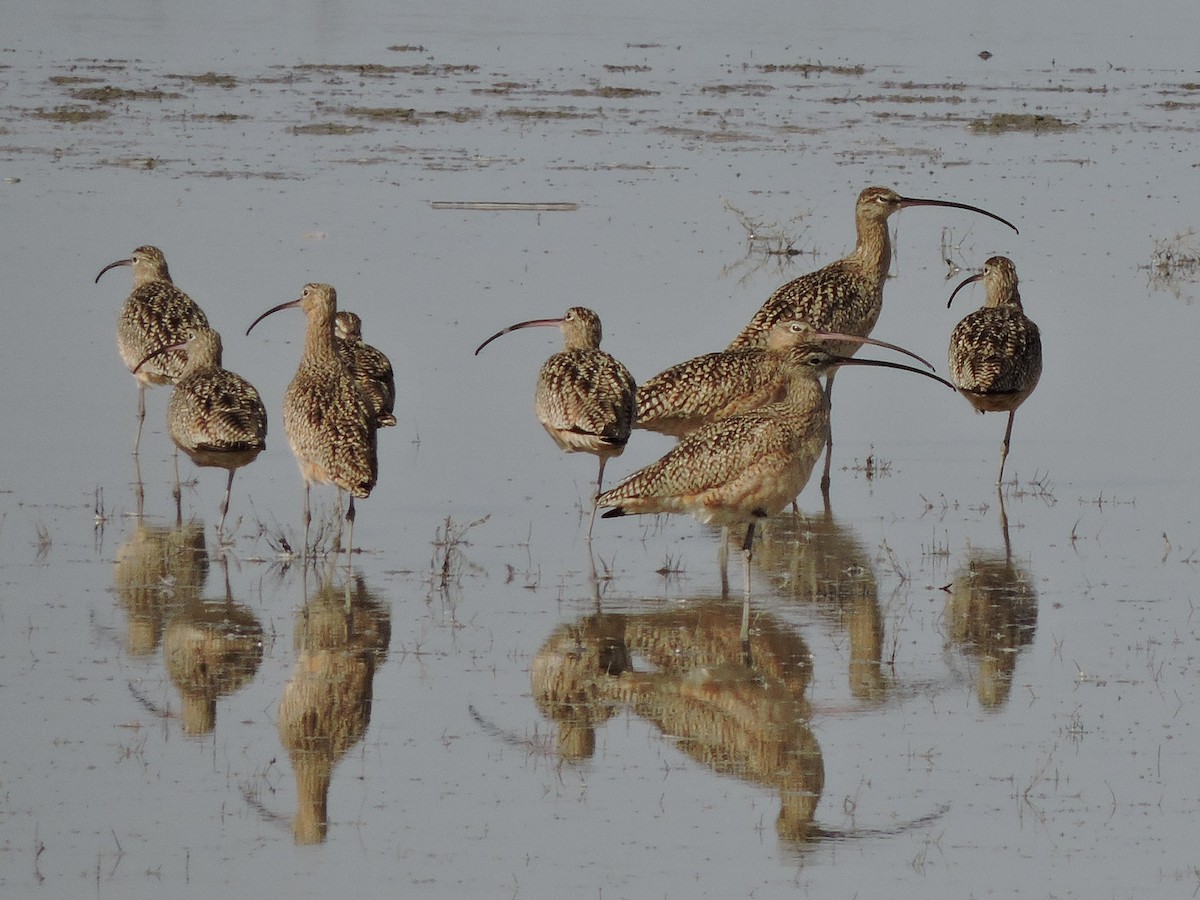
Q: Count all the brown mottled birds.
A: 9